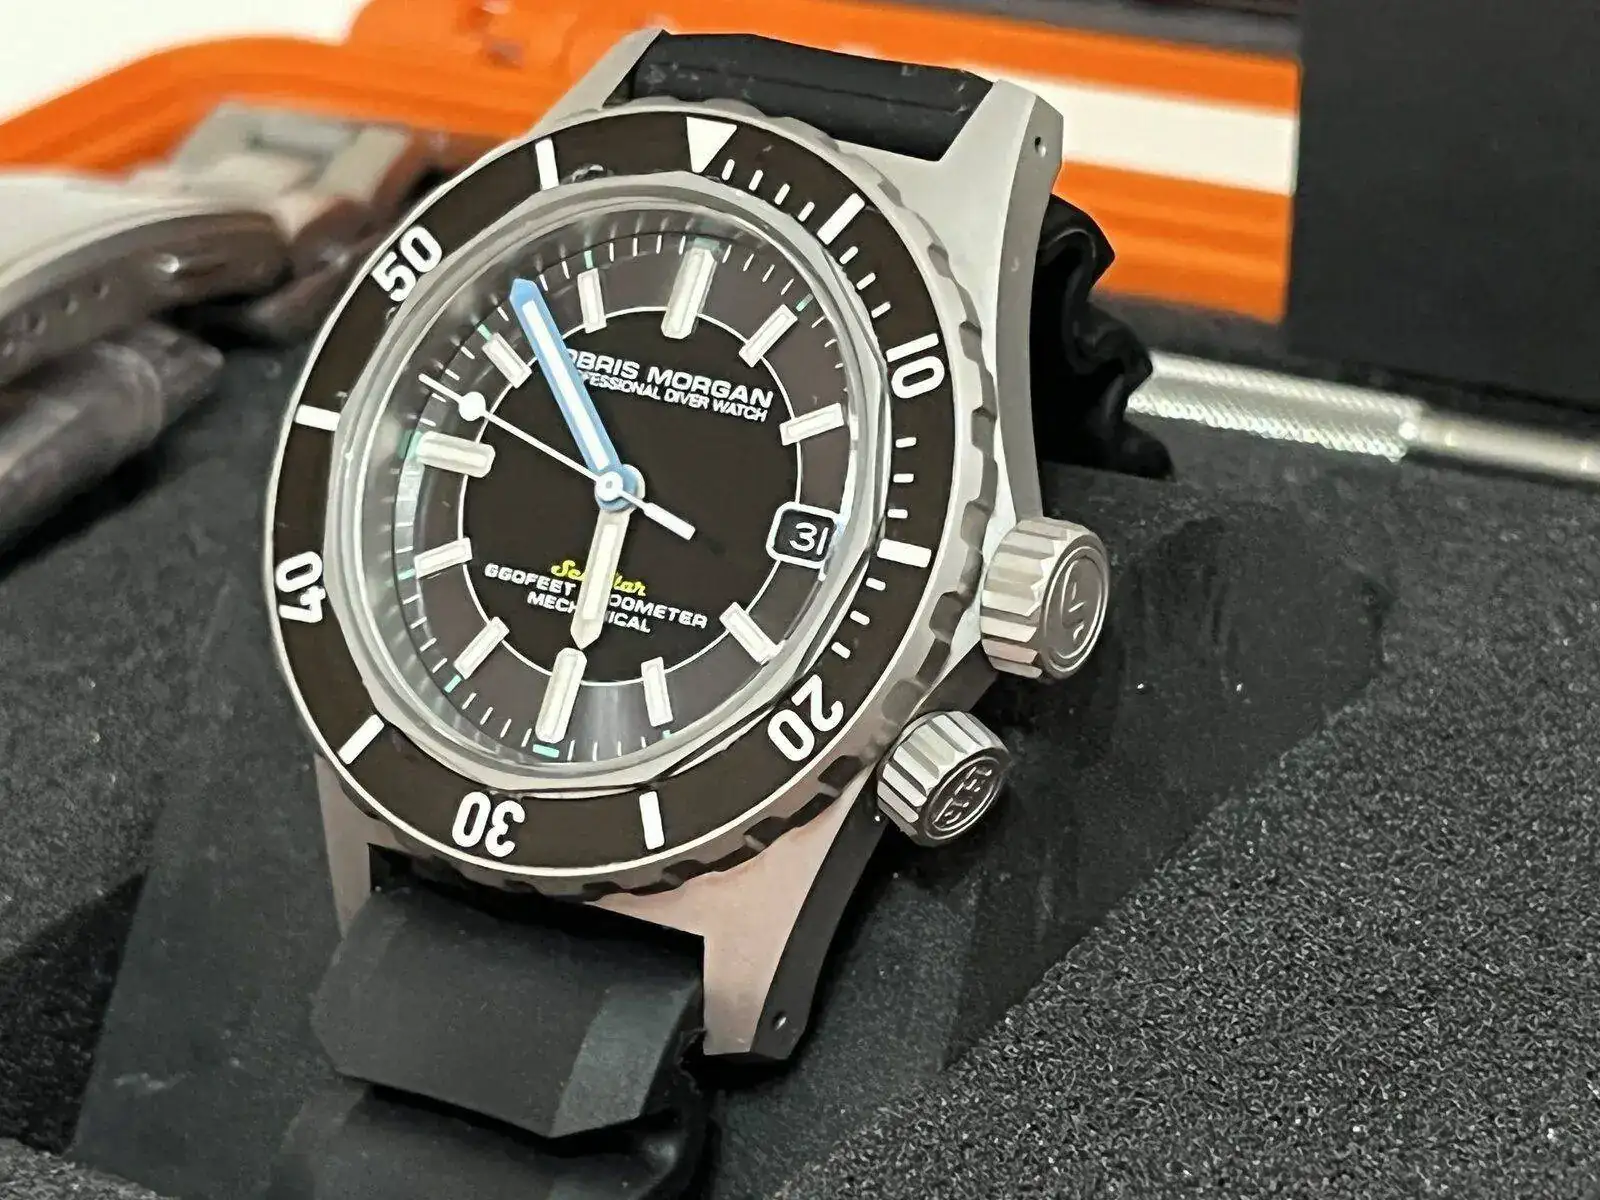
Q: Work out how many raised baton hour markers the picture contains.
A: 11